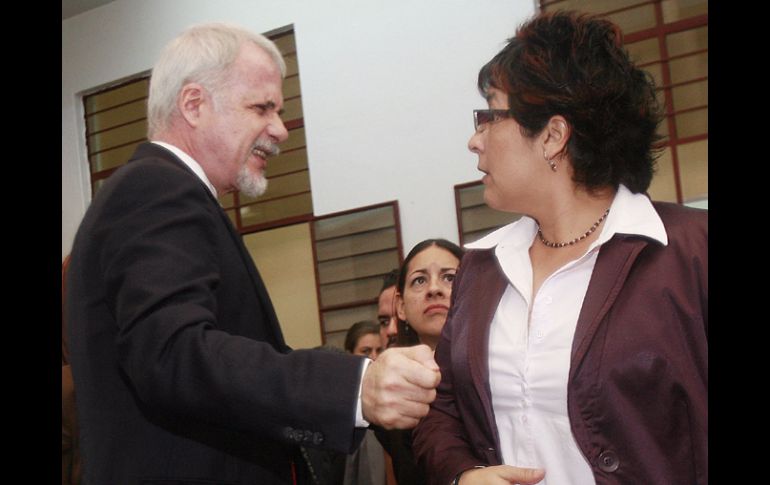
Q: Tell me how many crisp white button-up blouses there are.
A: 1